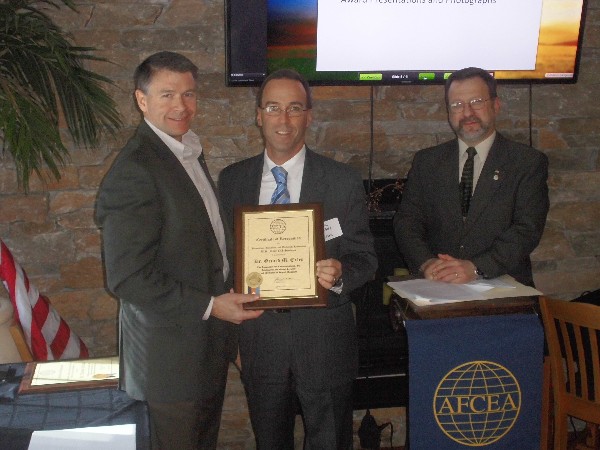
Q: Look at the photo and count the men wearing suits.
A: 3